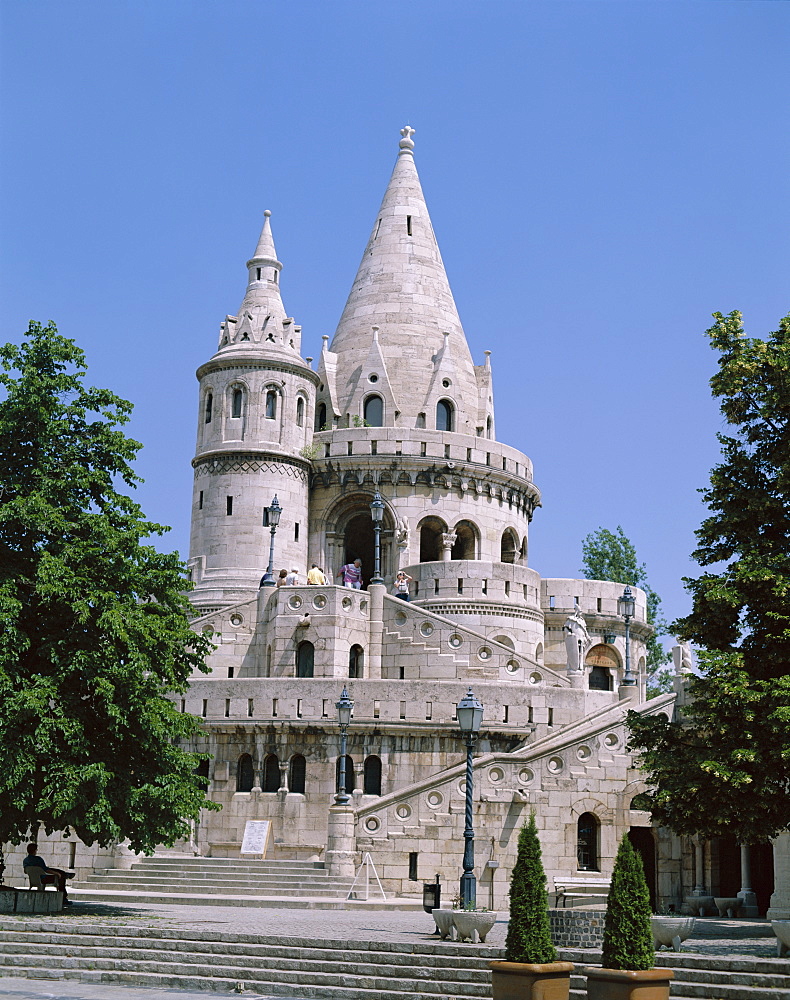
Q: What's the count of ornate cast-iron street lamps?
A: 5